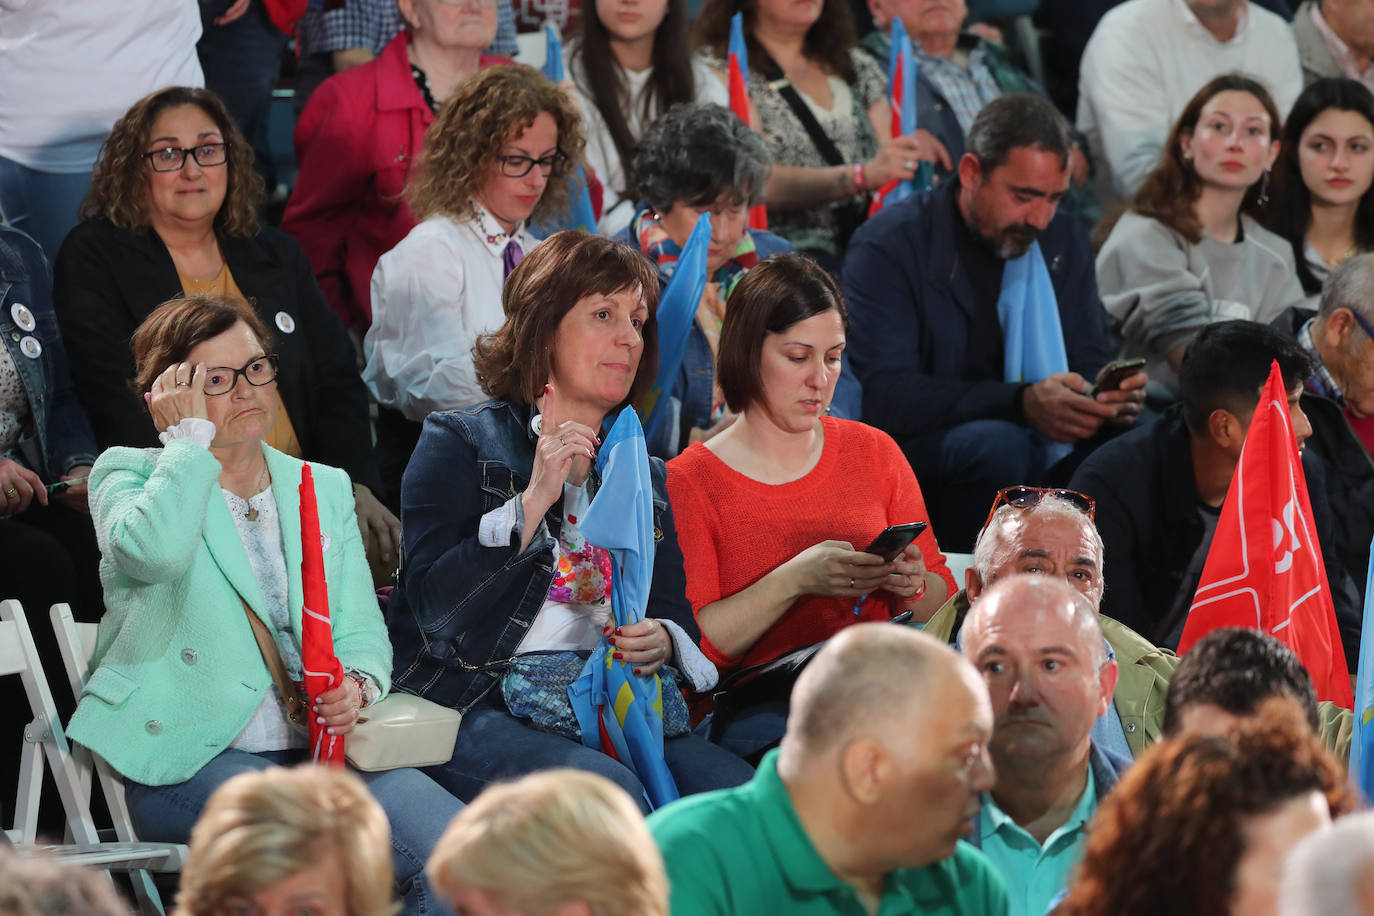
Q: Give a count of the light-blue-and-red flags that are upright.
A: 2